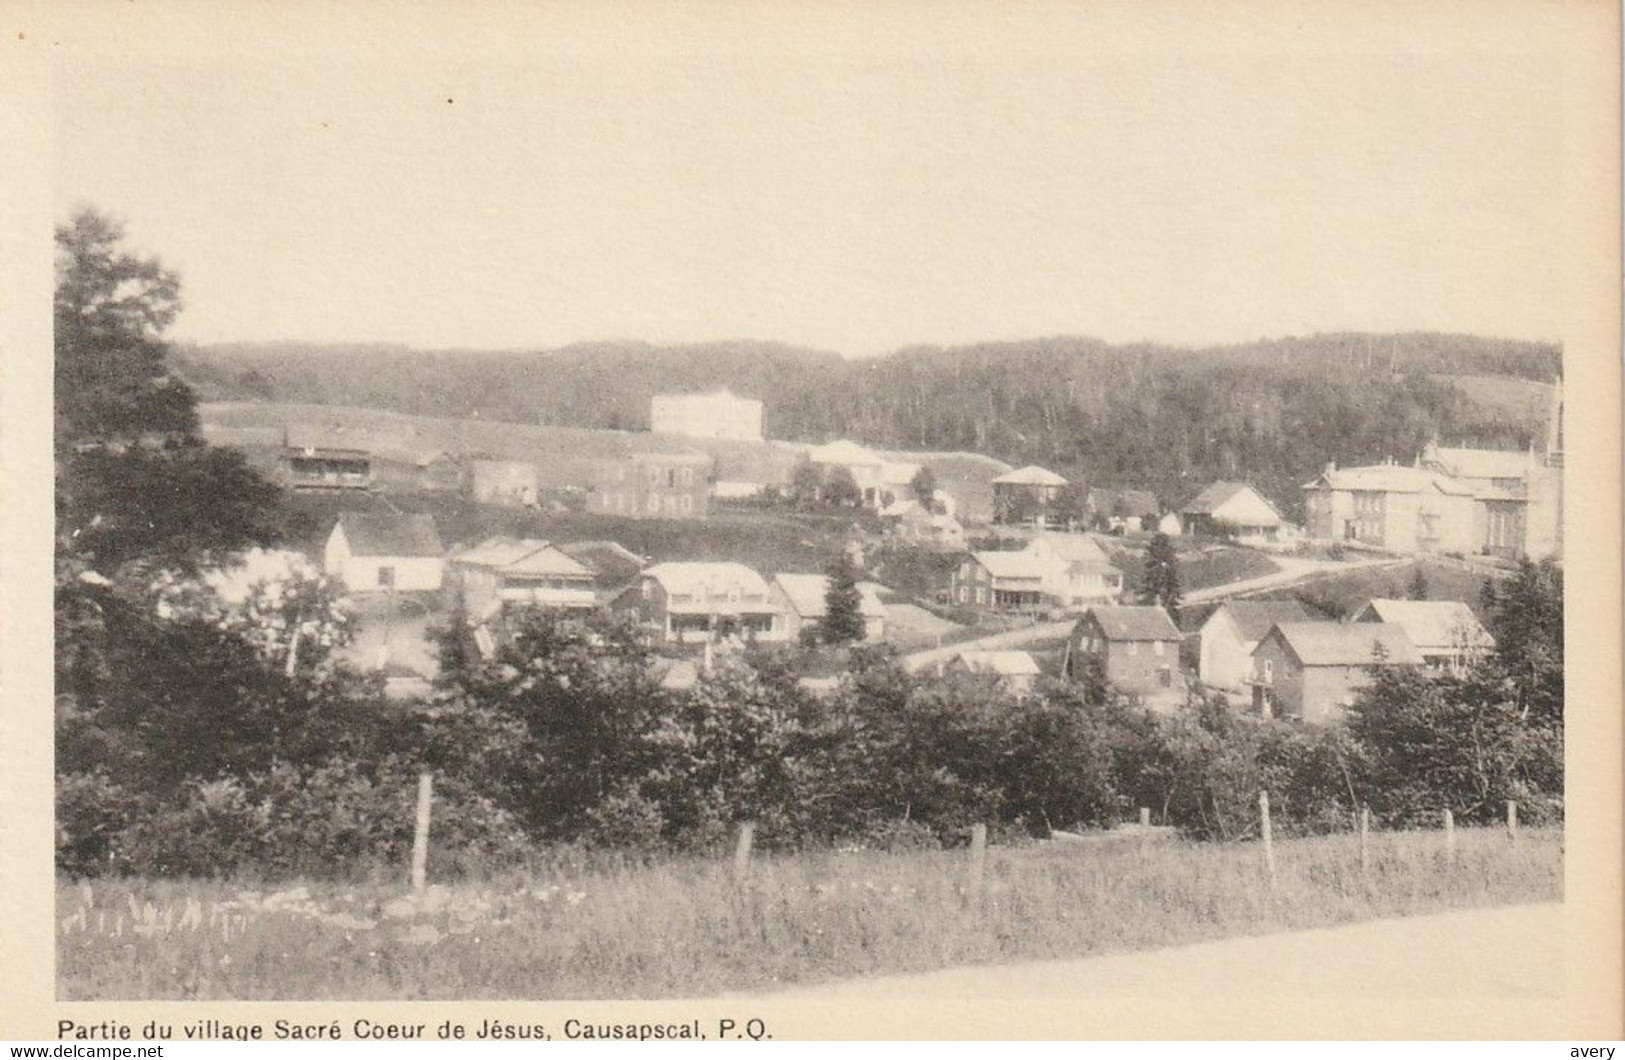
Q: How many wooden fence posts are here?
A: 8